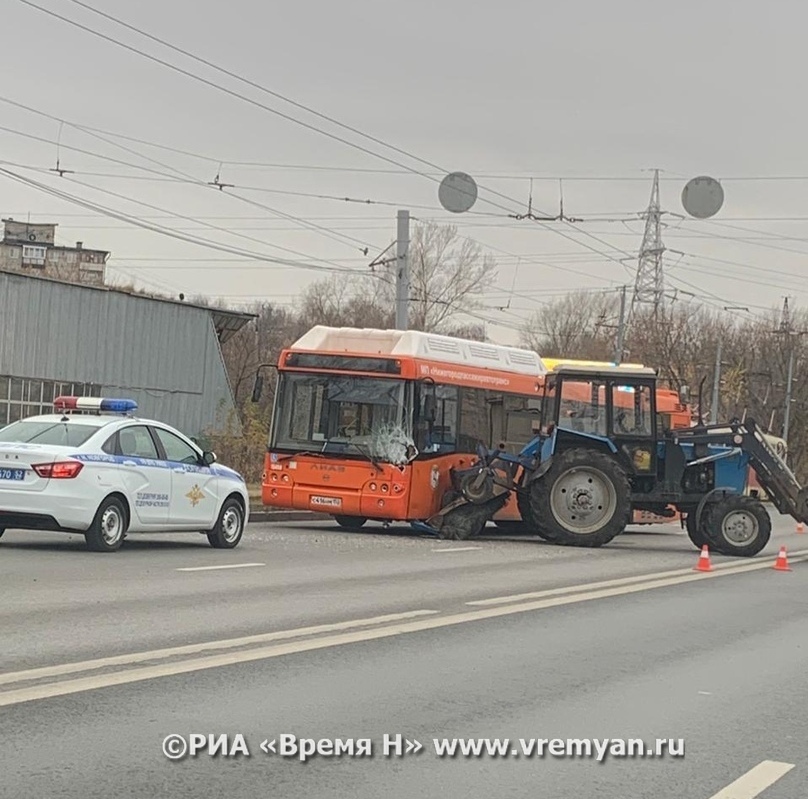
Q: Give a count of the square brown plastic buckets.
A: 0